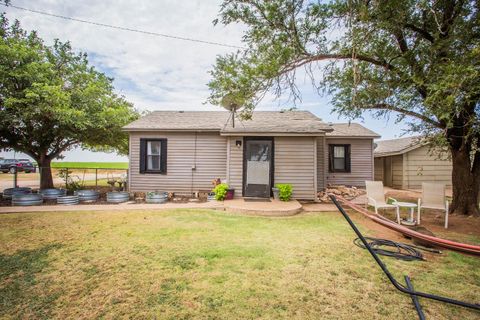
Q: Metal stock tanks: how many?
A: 7